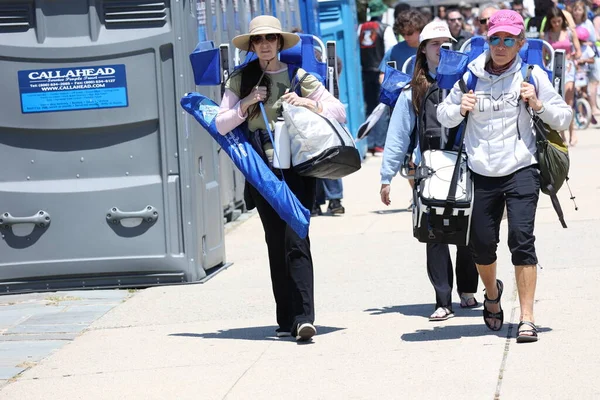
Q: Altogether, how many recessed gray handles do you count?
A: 2